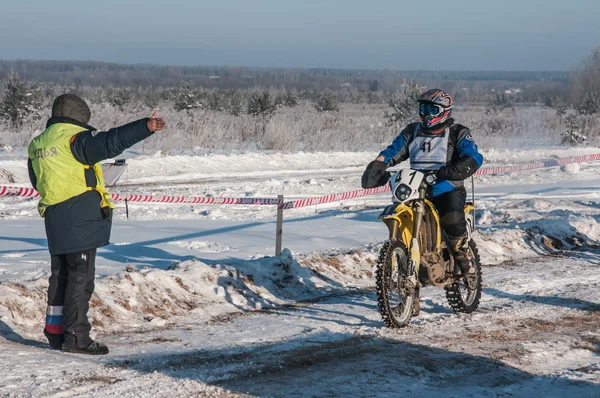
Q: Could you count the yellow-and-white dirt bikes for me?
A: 1